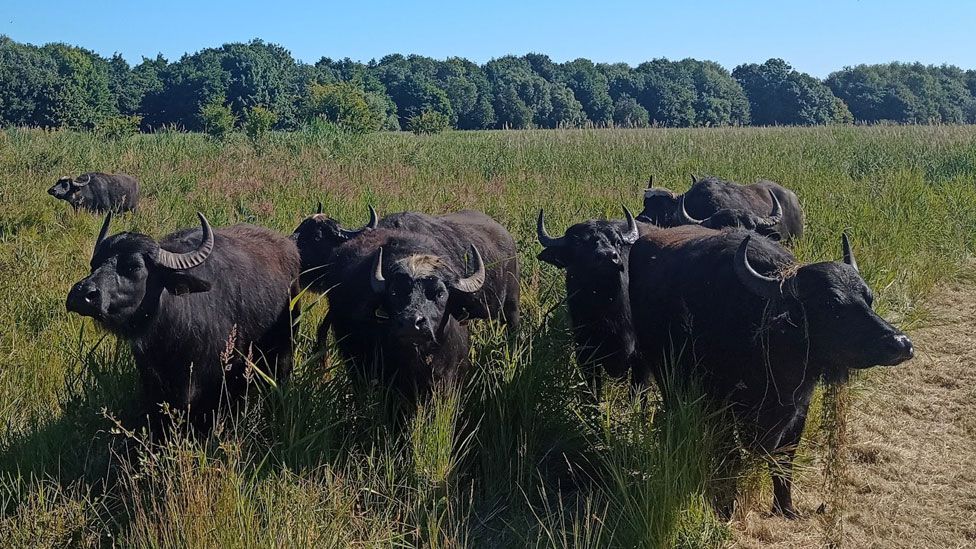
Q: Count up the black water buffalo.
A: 8